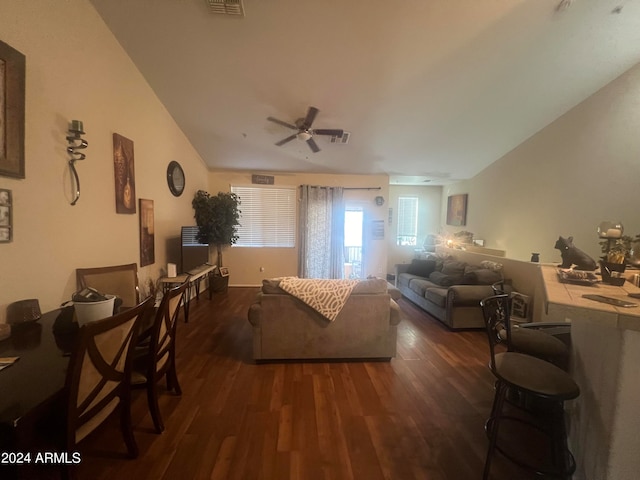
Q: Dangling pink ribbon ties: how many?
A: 0